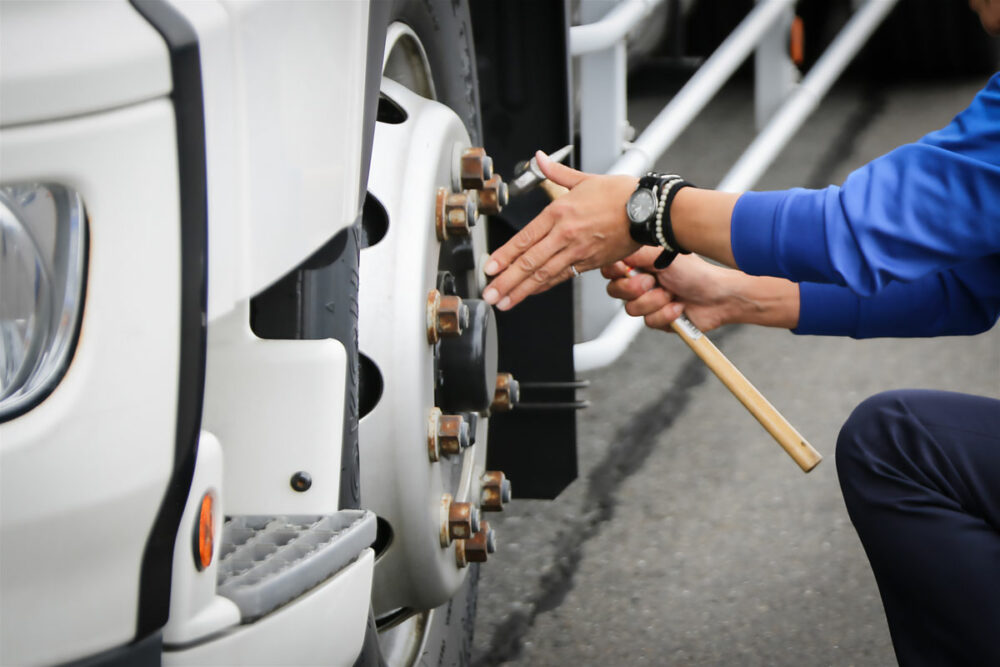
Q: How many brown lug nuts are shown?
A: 9